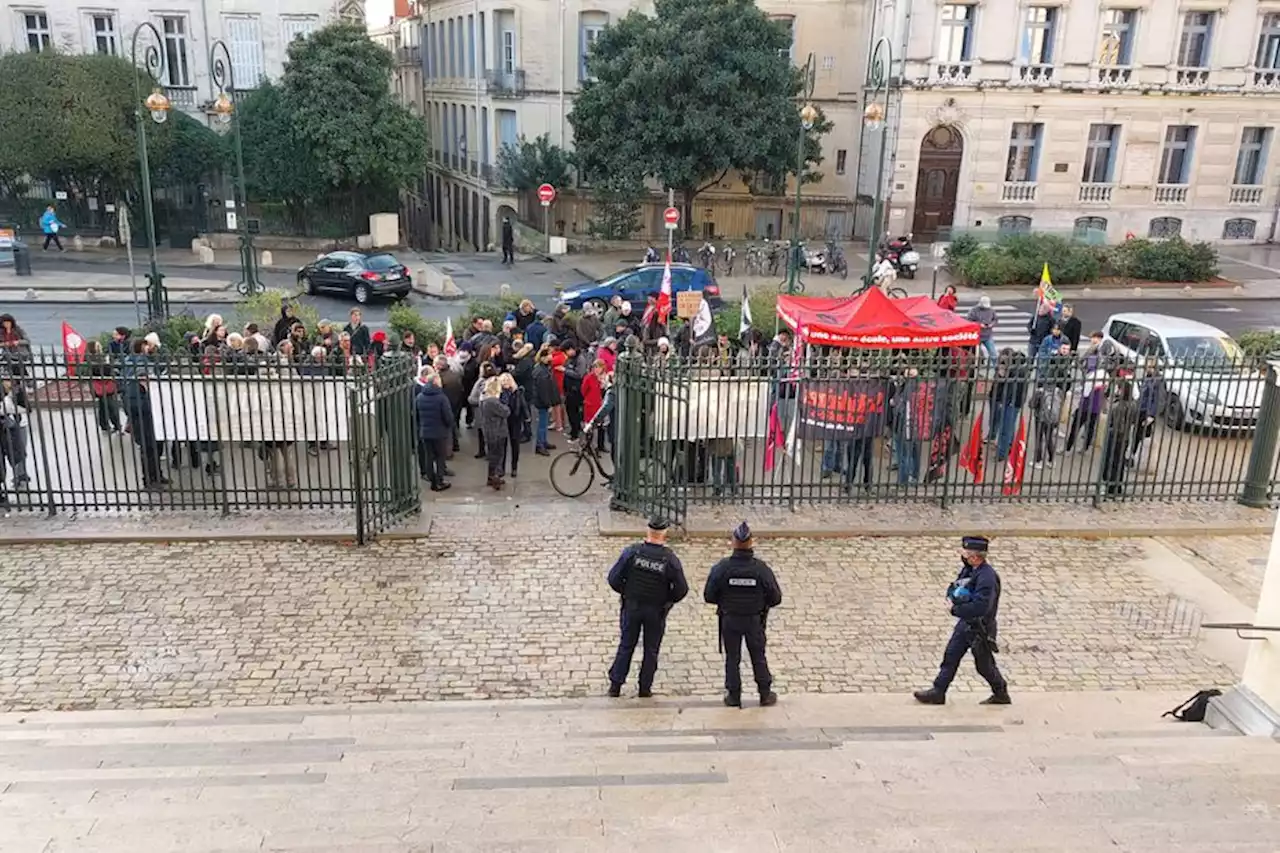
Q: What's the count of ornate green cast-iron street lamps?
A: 4